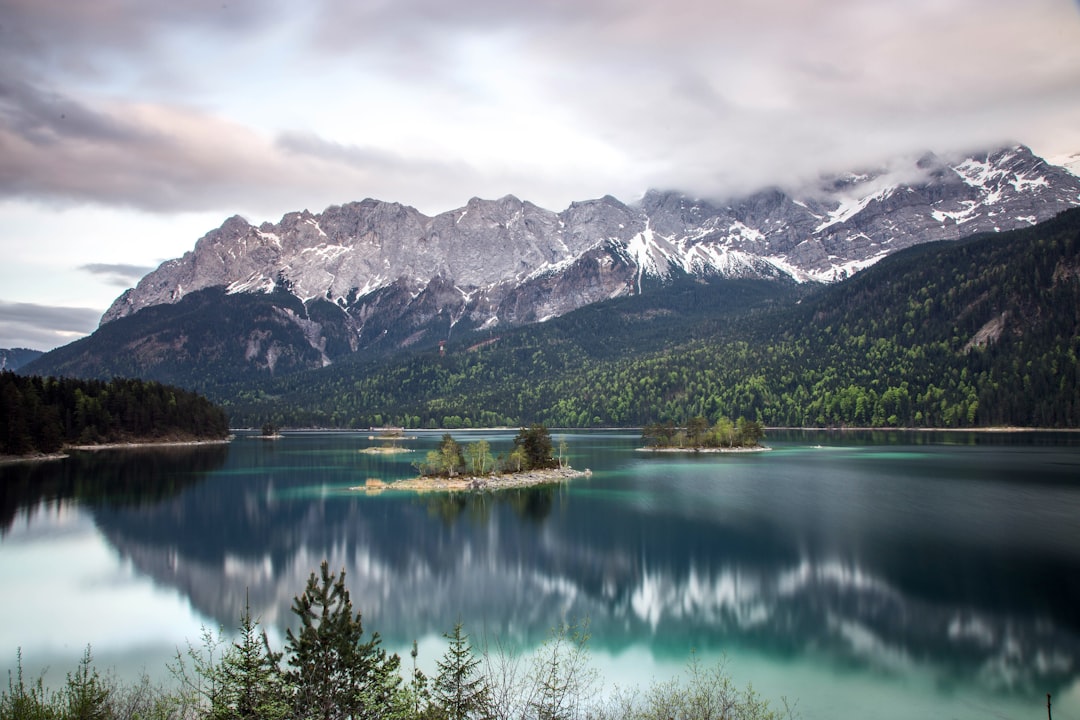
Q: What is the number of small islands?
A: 5